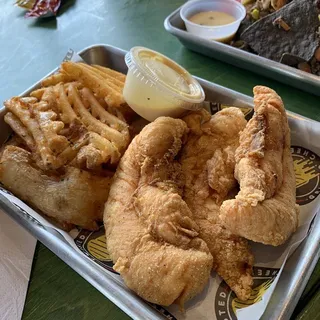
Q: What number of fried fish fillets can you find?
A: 3